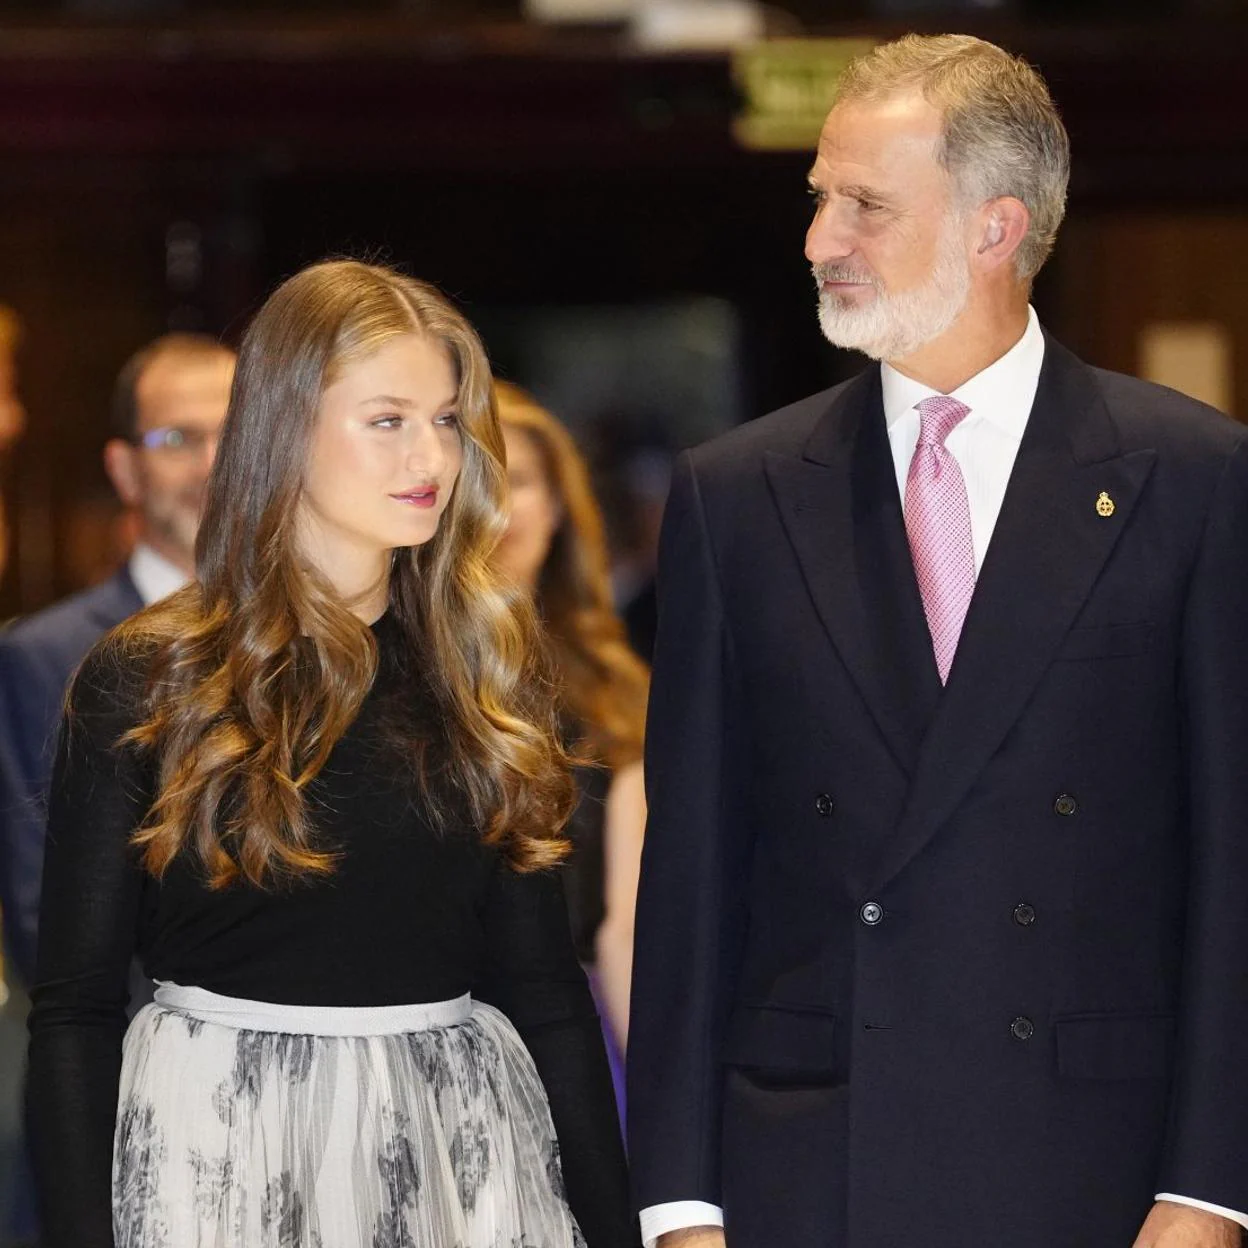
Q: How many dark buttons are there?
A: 5